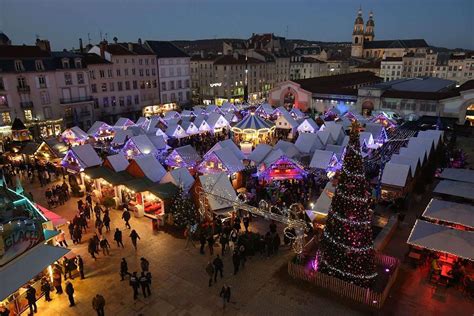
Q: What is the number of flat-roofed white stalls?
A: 4